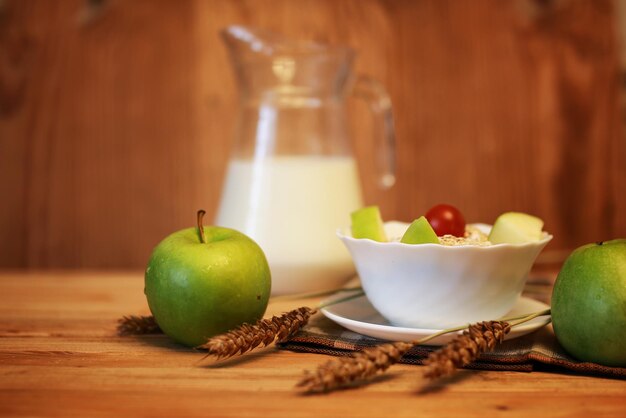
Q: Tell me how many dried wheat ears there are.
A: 4